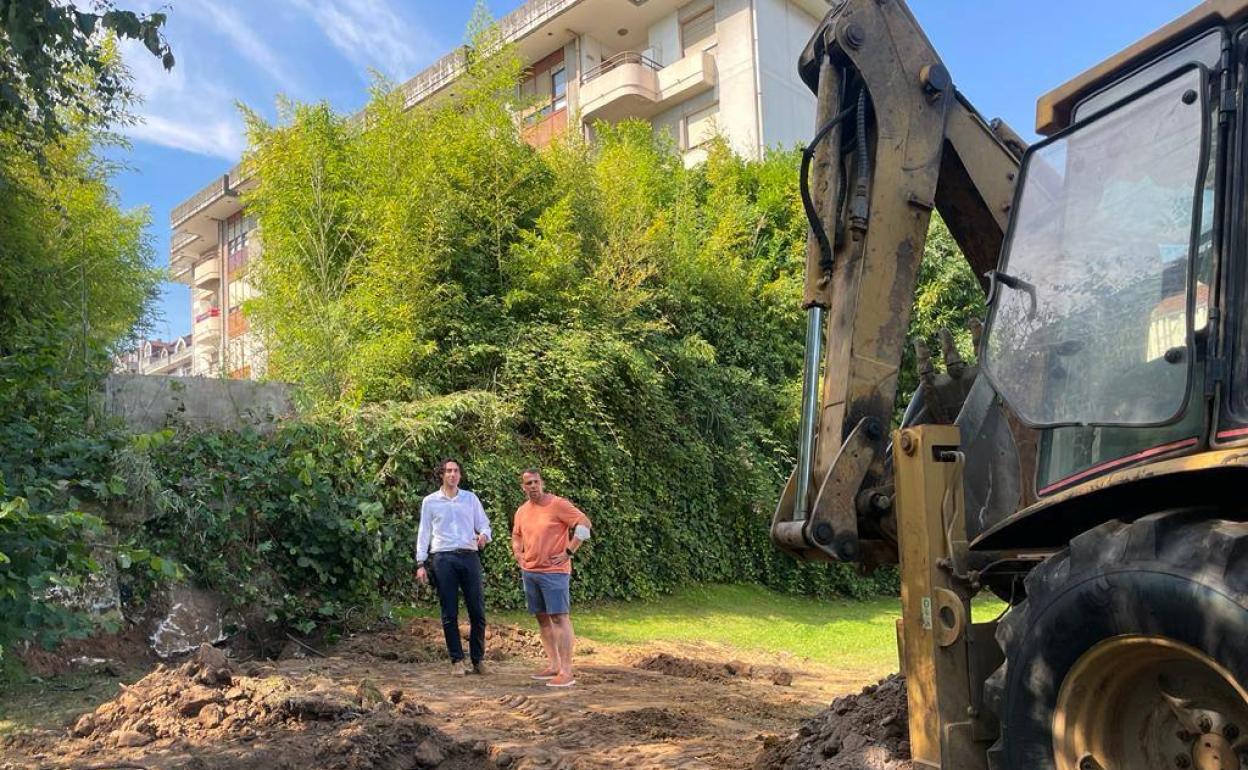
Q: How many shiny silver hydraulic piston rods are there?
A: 1